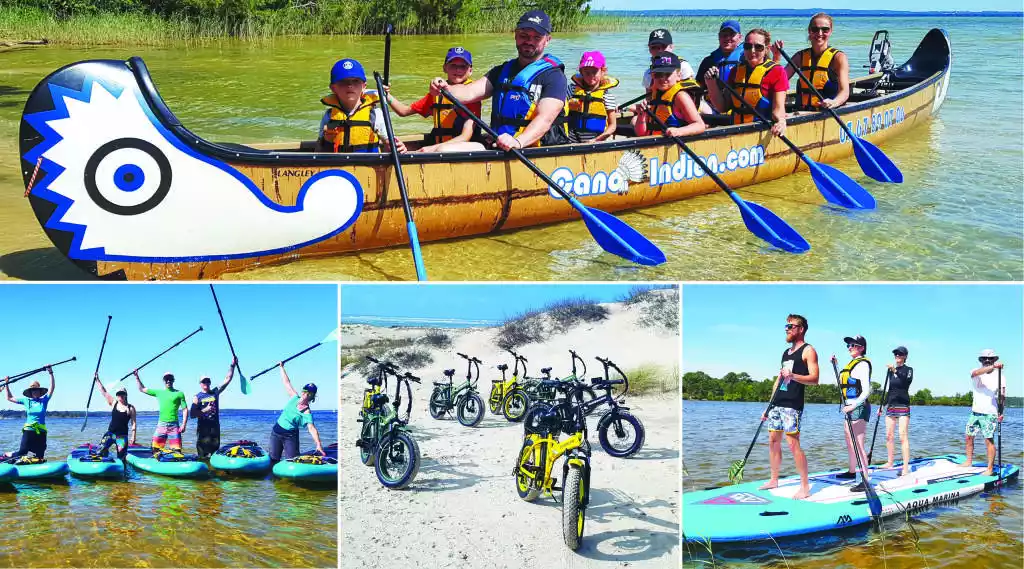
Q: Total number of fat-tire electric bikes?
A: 7